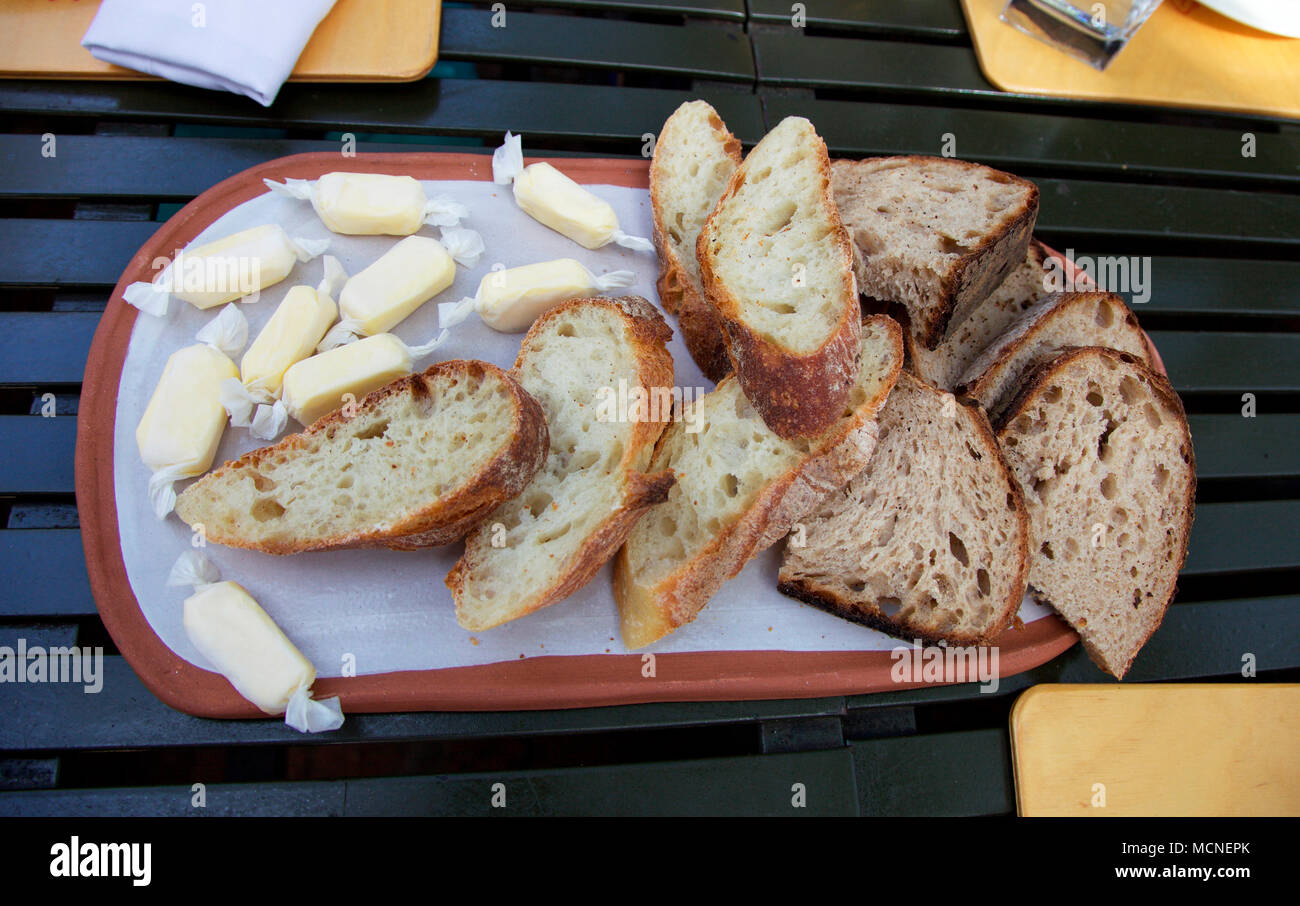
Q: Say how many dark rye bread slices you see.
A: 5